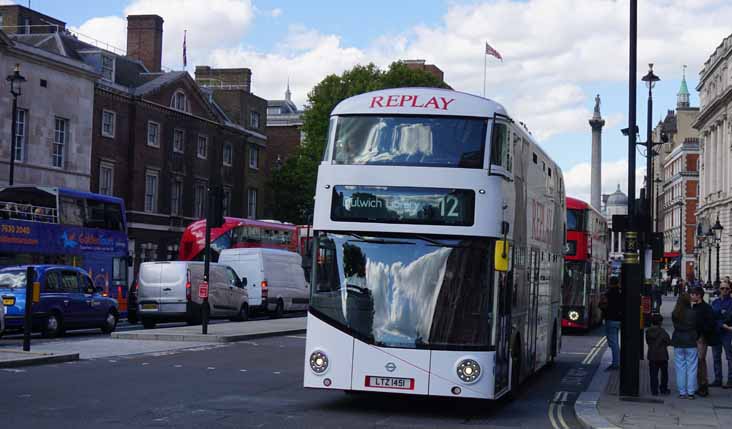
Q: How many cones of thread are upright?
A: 0